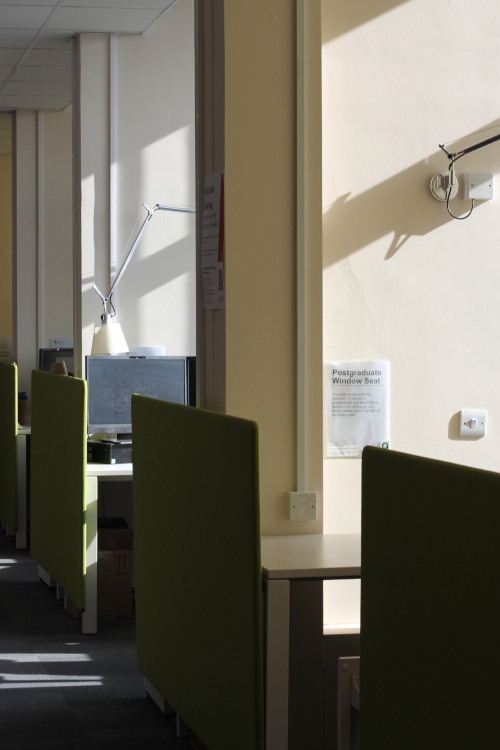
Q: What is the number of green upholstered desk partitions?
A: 4